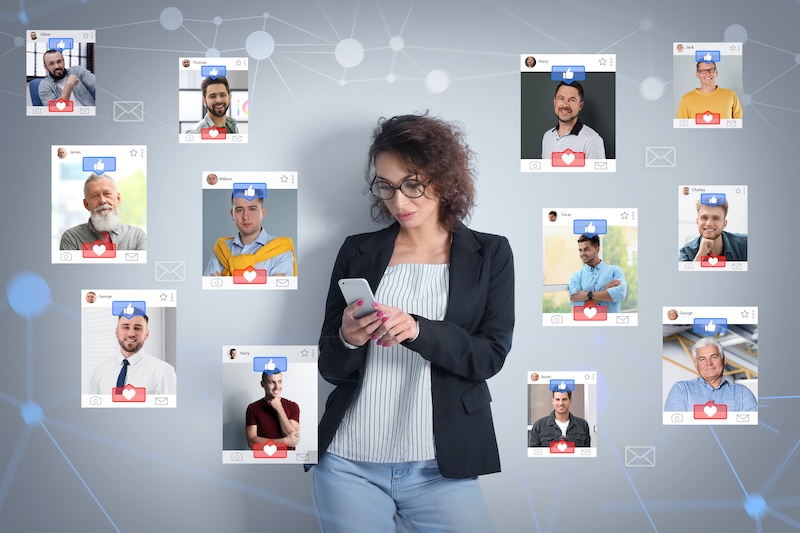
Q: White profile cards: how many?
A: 12